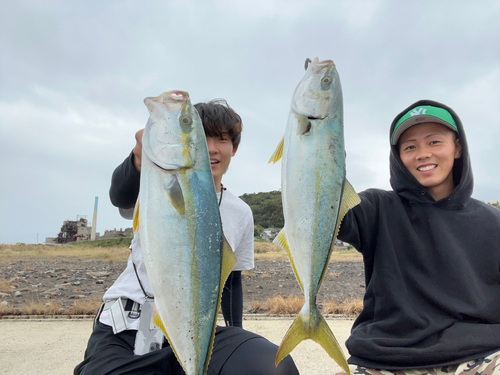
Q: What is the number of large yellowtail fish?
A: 2